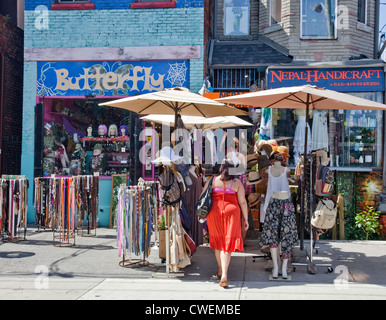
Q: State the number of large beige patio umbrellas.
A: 3